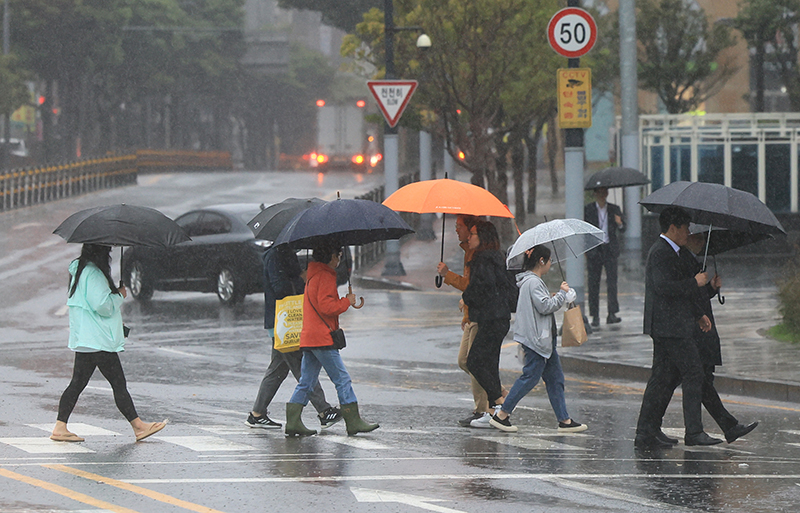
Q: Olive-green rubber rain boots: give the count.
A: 2